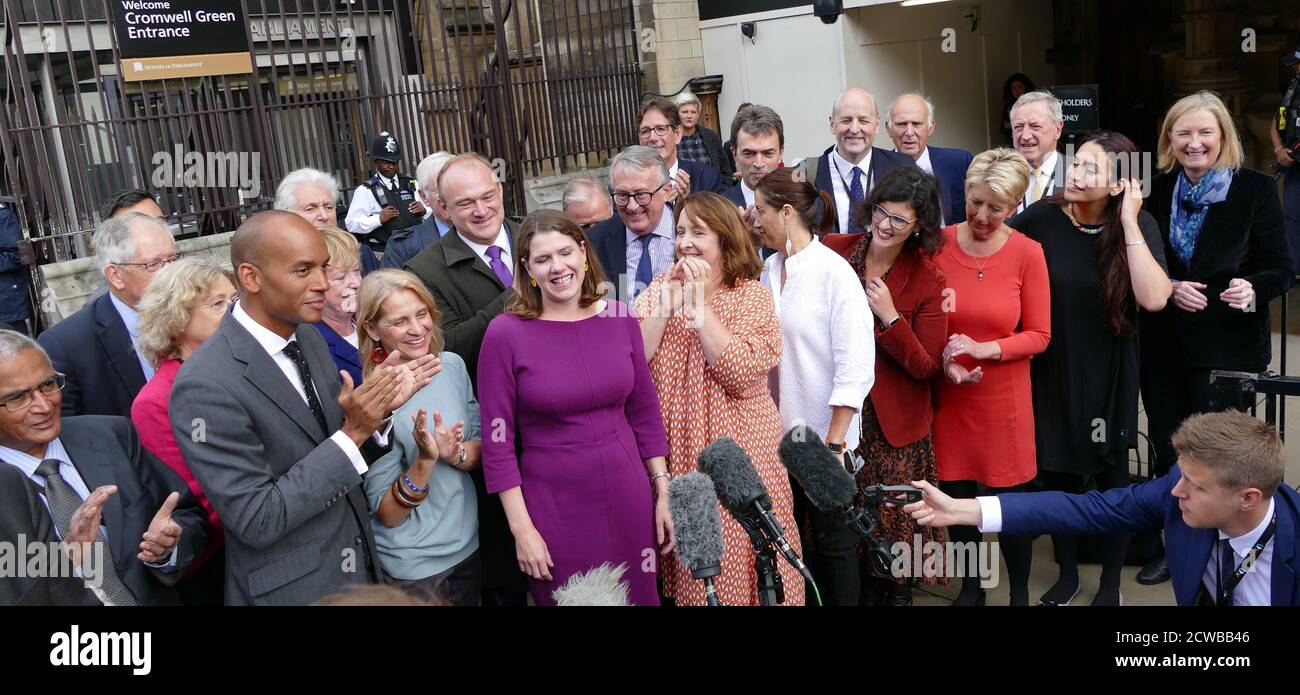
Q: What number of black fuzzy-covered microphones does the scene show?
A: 2